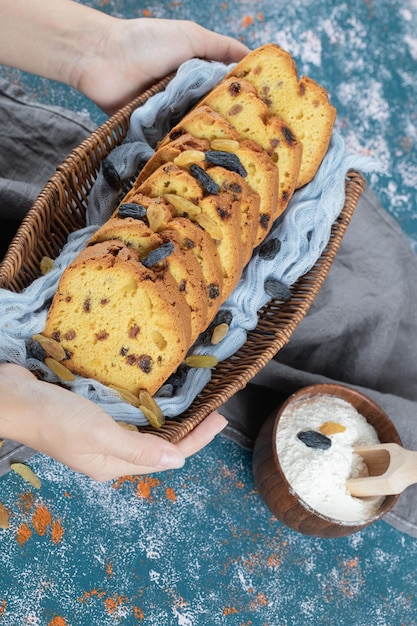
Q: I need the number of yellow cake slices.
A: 8